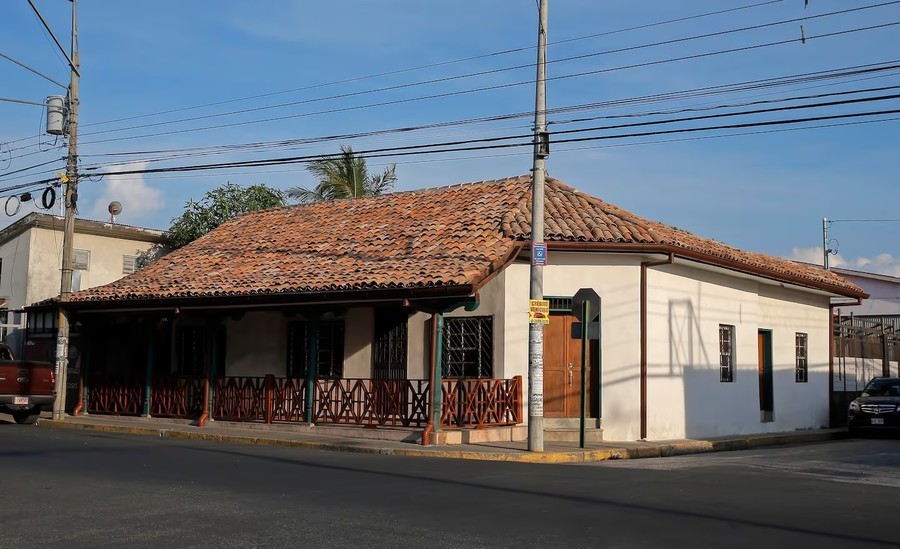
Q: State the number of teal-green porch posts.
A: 5